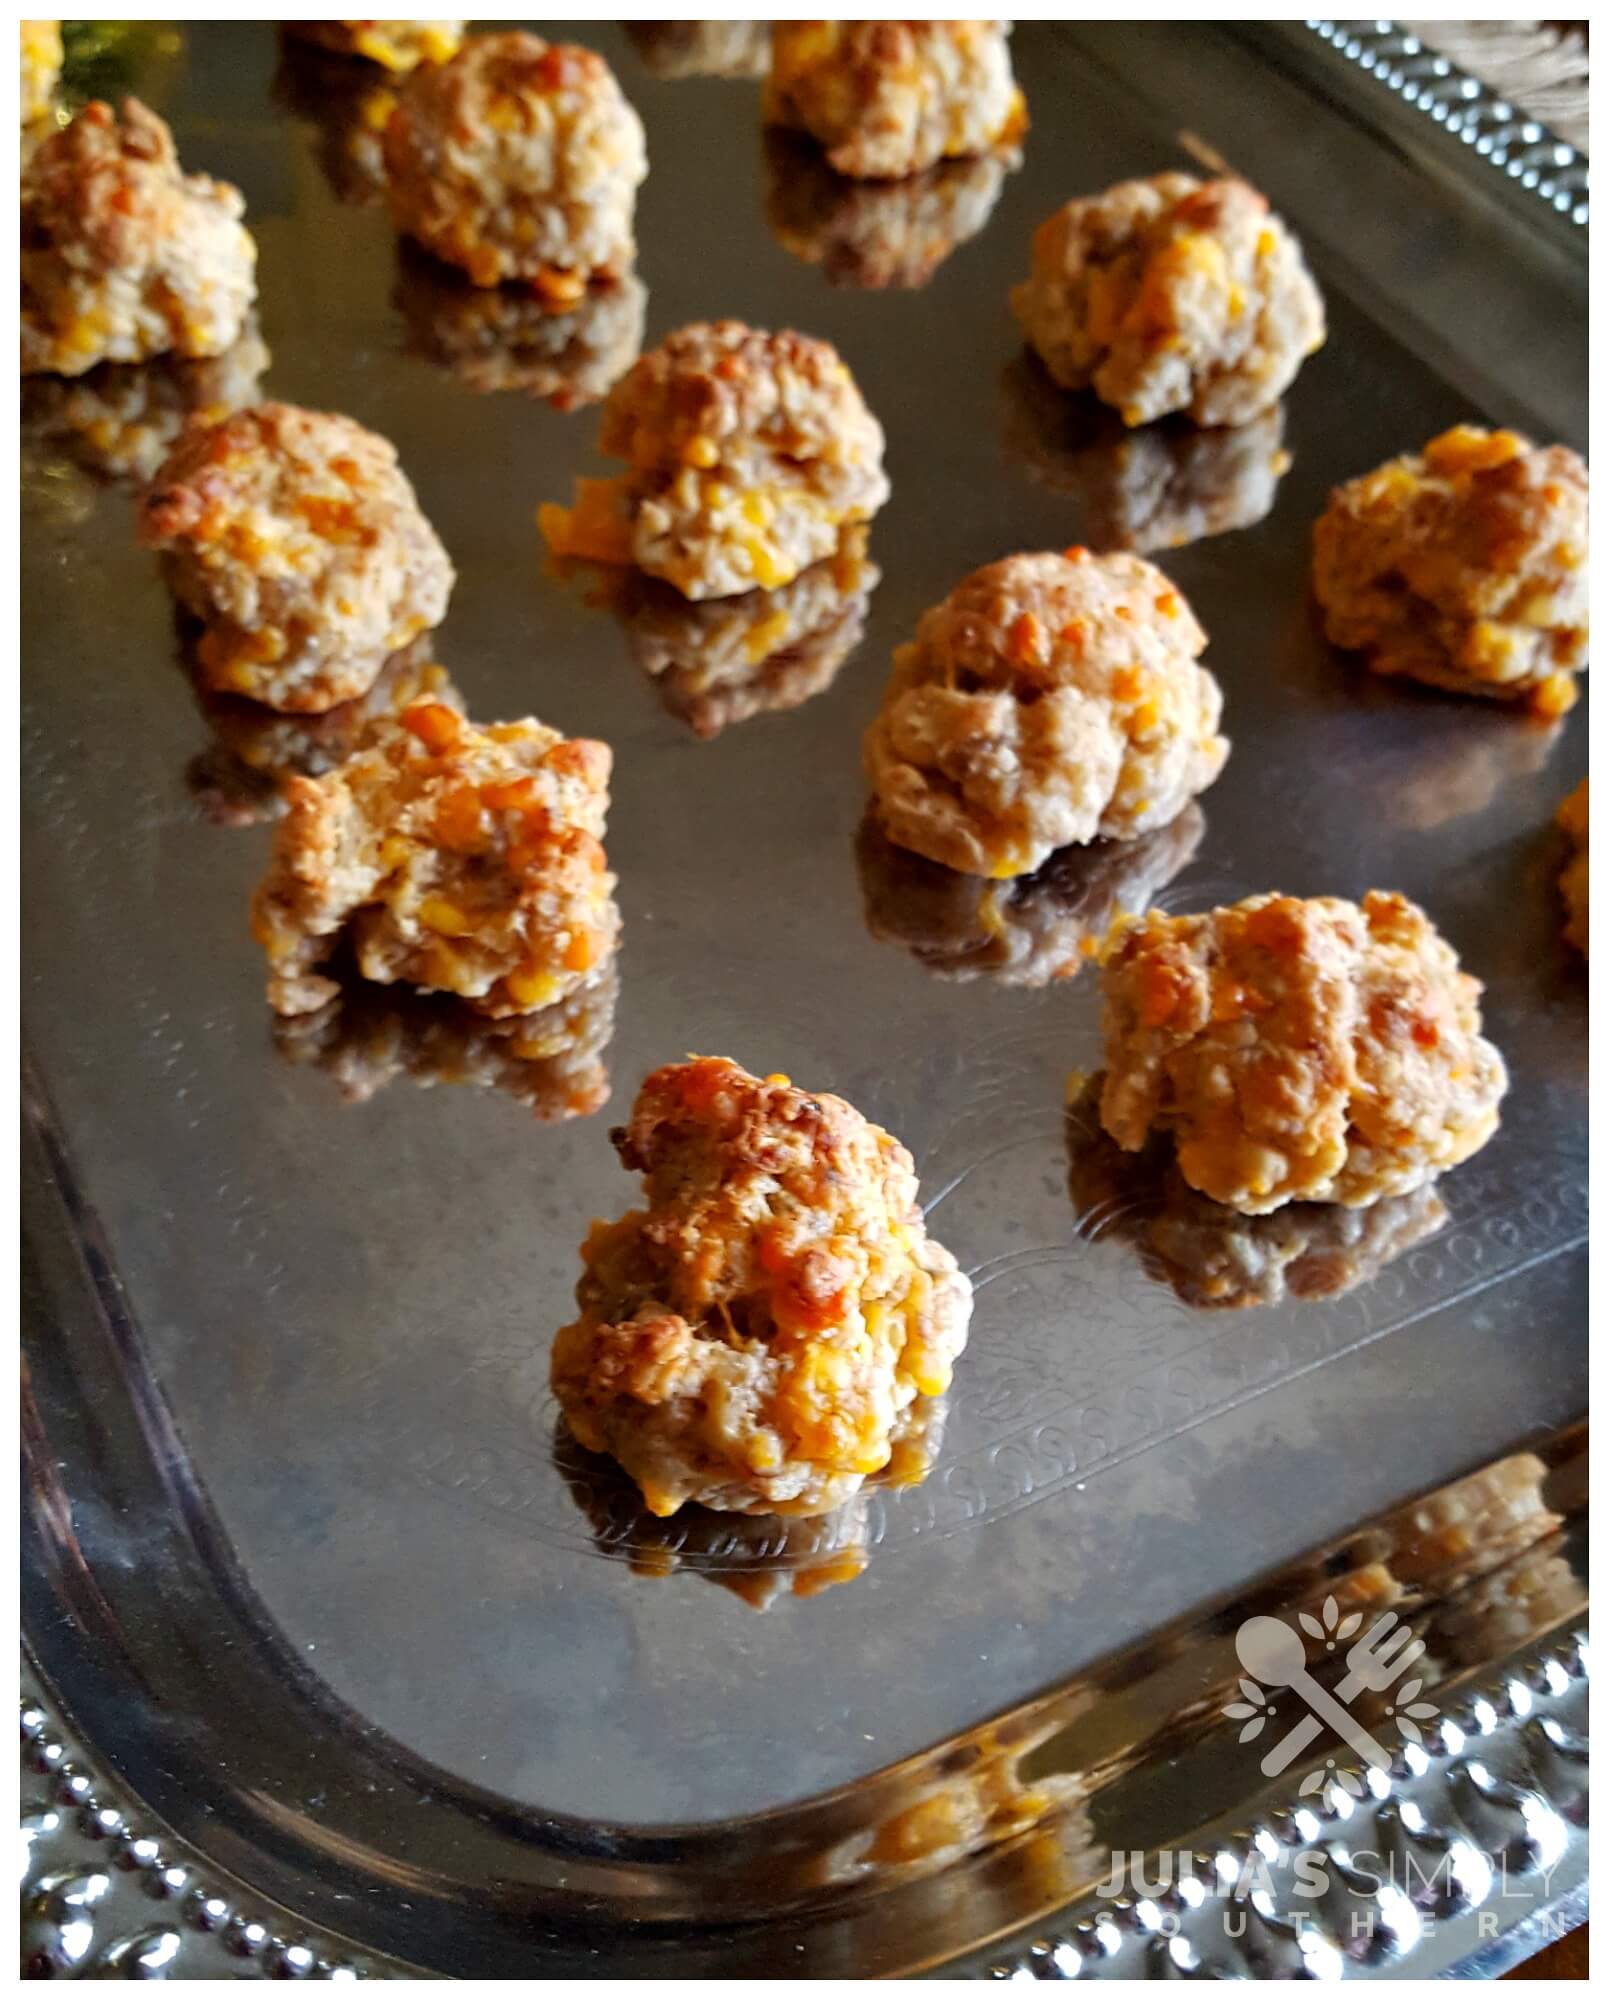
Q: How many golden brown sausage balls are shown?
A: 14